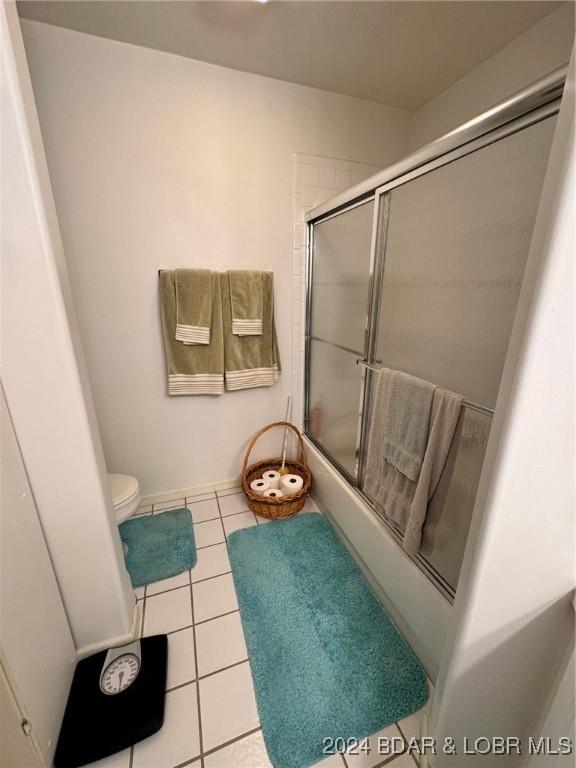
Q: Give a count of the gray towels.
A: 2